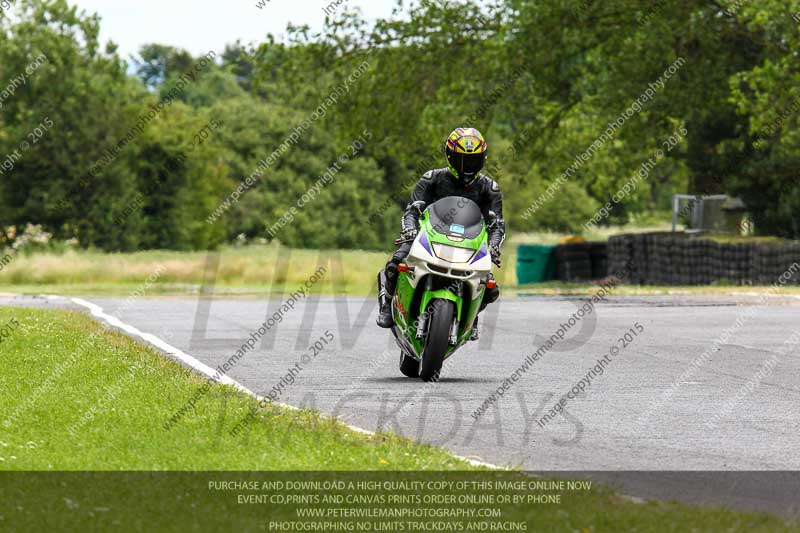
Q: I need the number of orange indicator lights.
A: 2